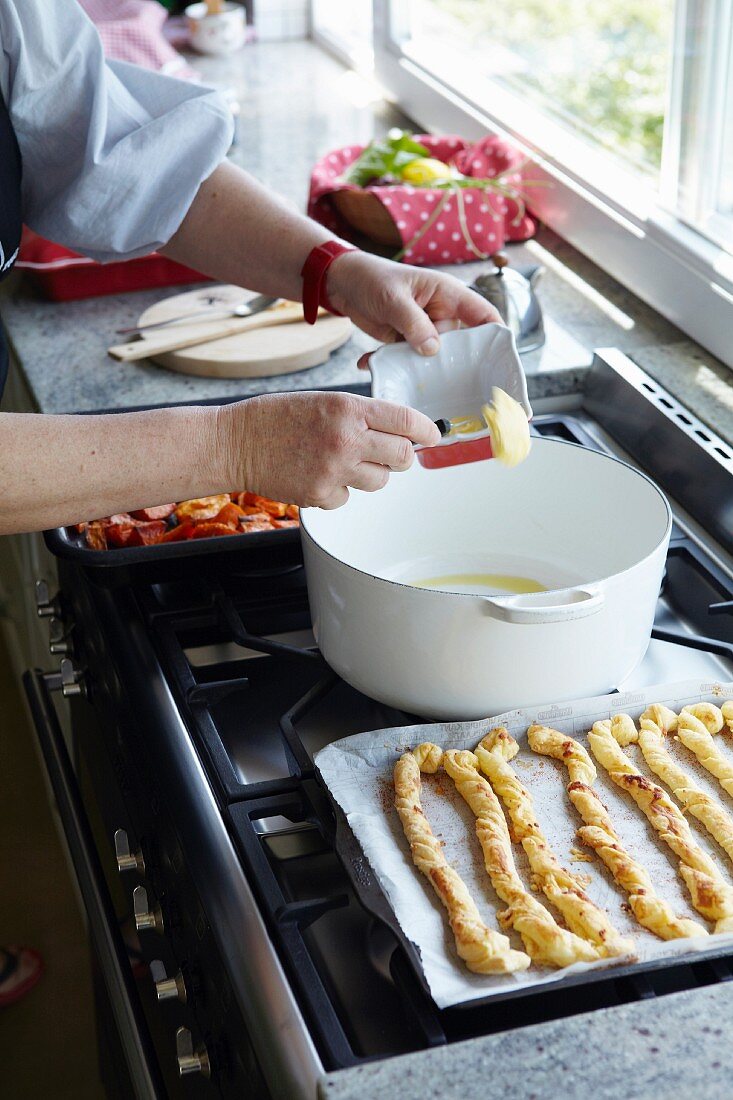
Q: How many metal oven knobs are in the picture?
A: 7